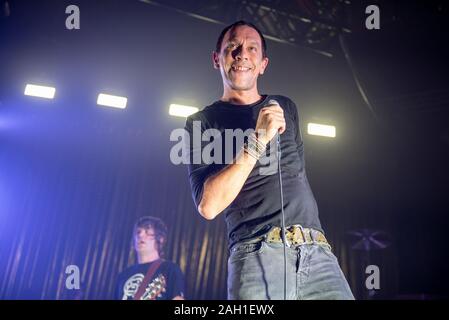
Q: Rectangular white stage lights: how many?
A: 4